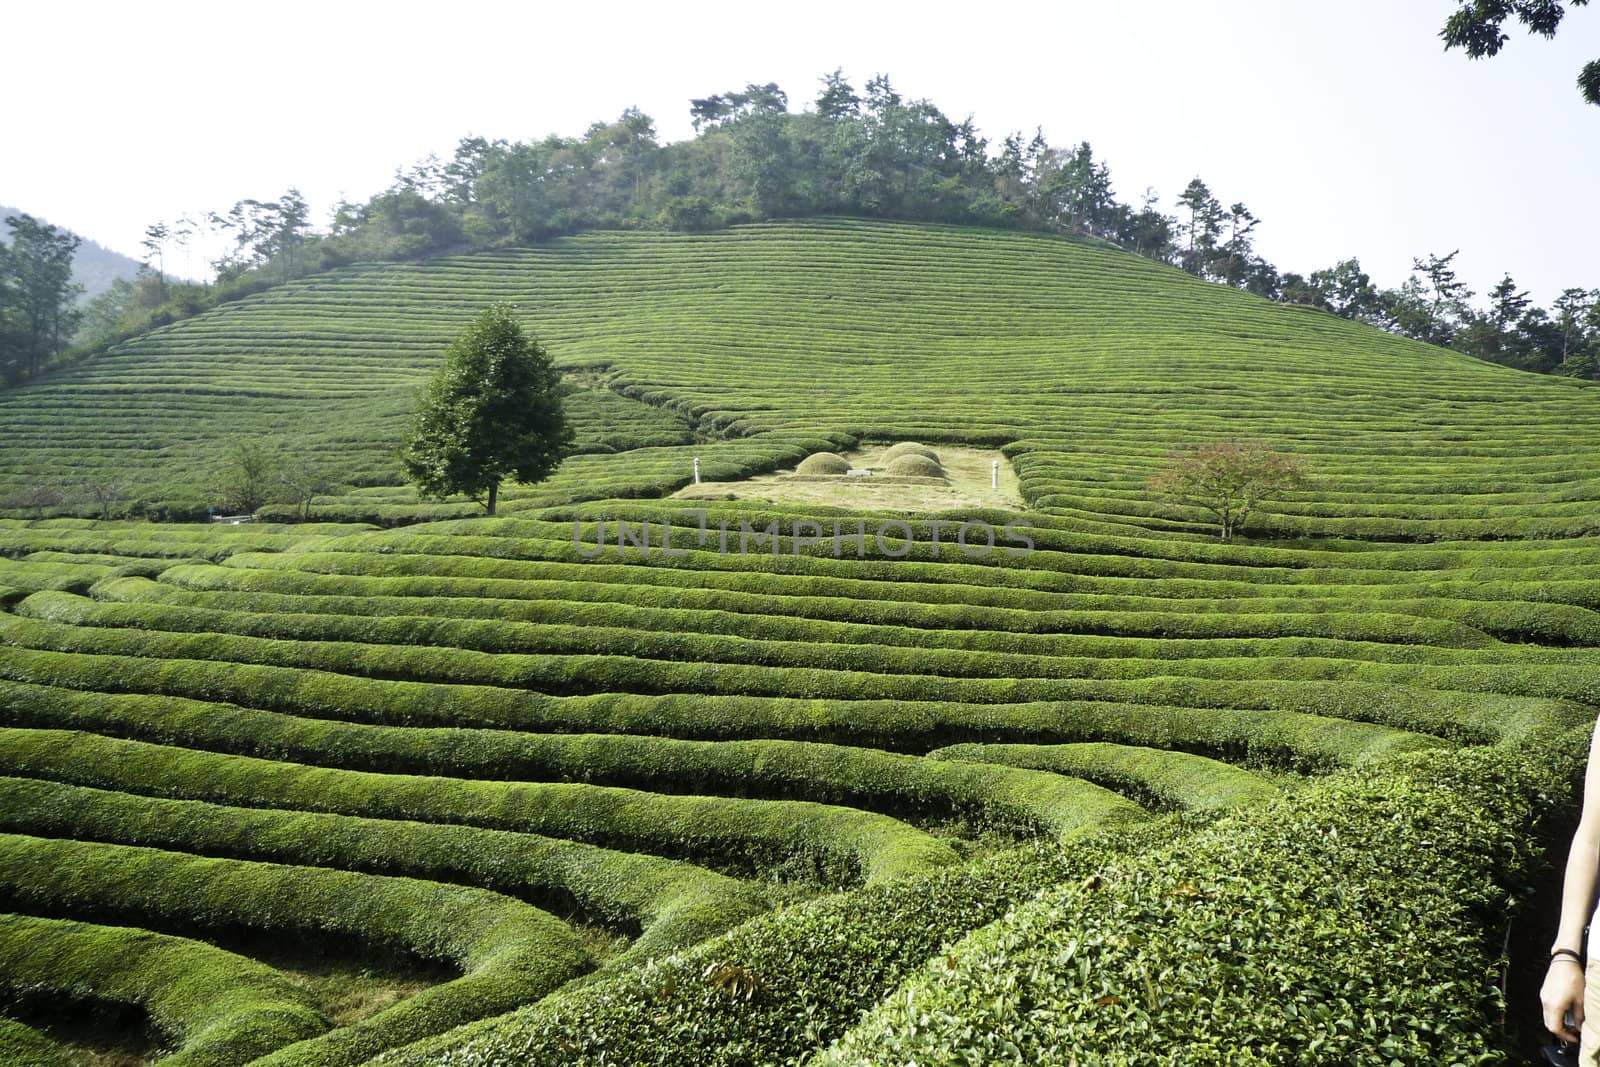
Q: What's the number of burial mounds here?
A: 3